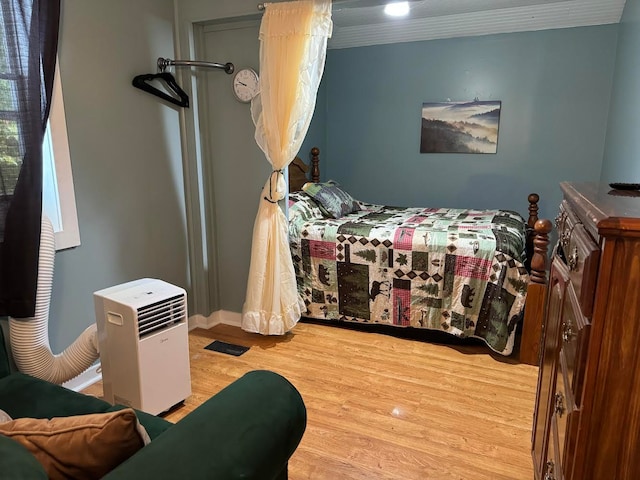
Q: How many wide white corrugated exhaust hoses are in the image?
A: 1